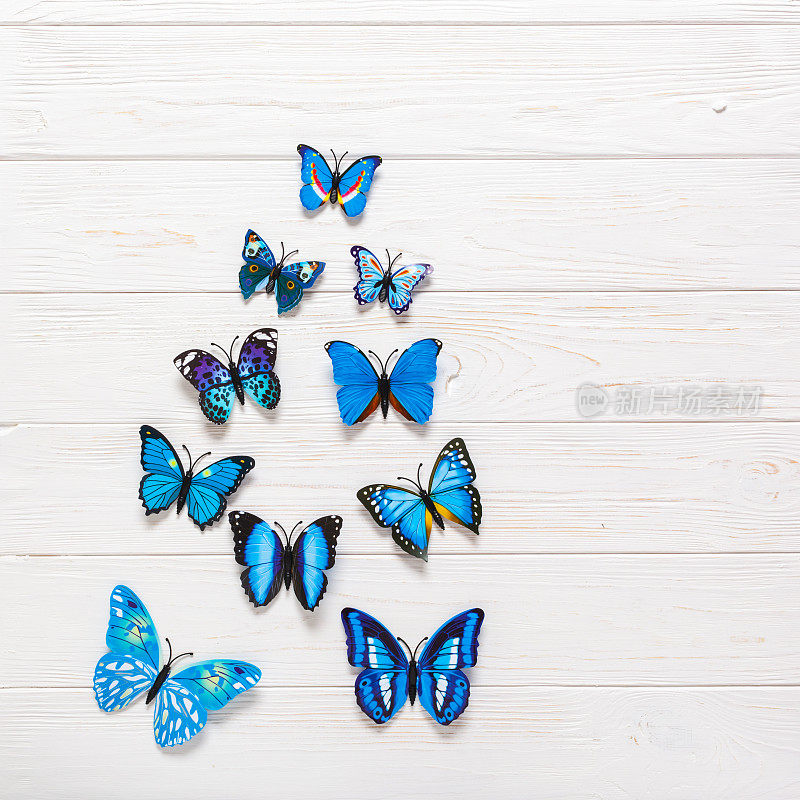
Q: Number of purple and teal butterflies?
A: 1